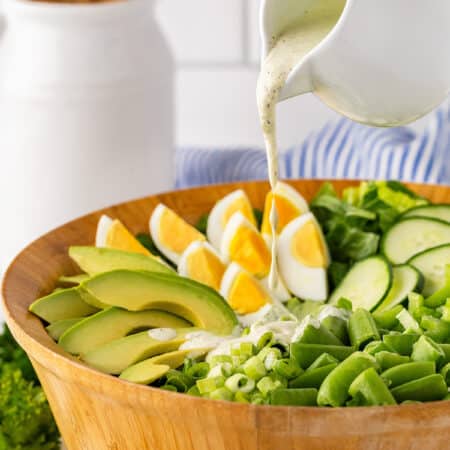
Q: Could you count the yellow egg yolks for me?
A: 8